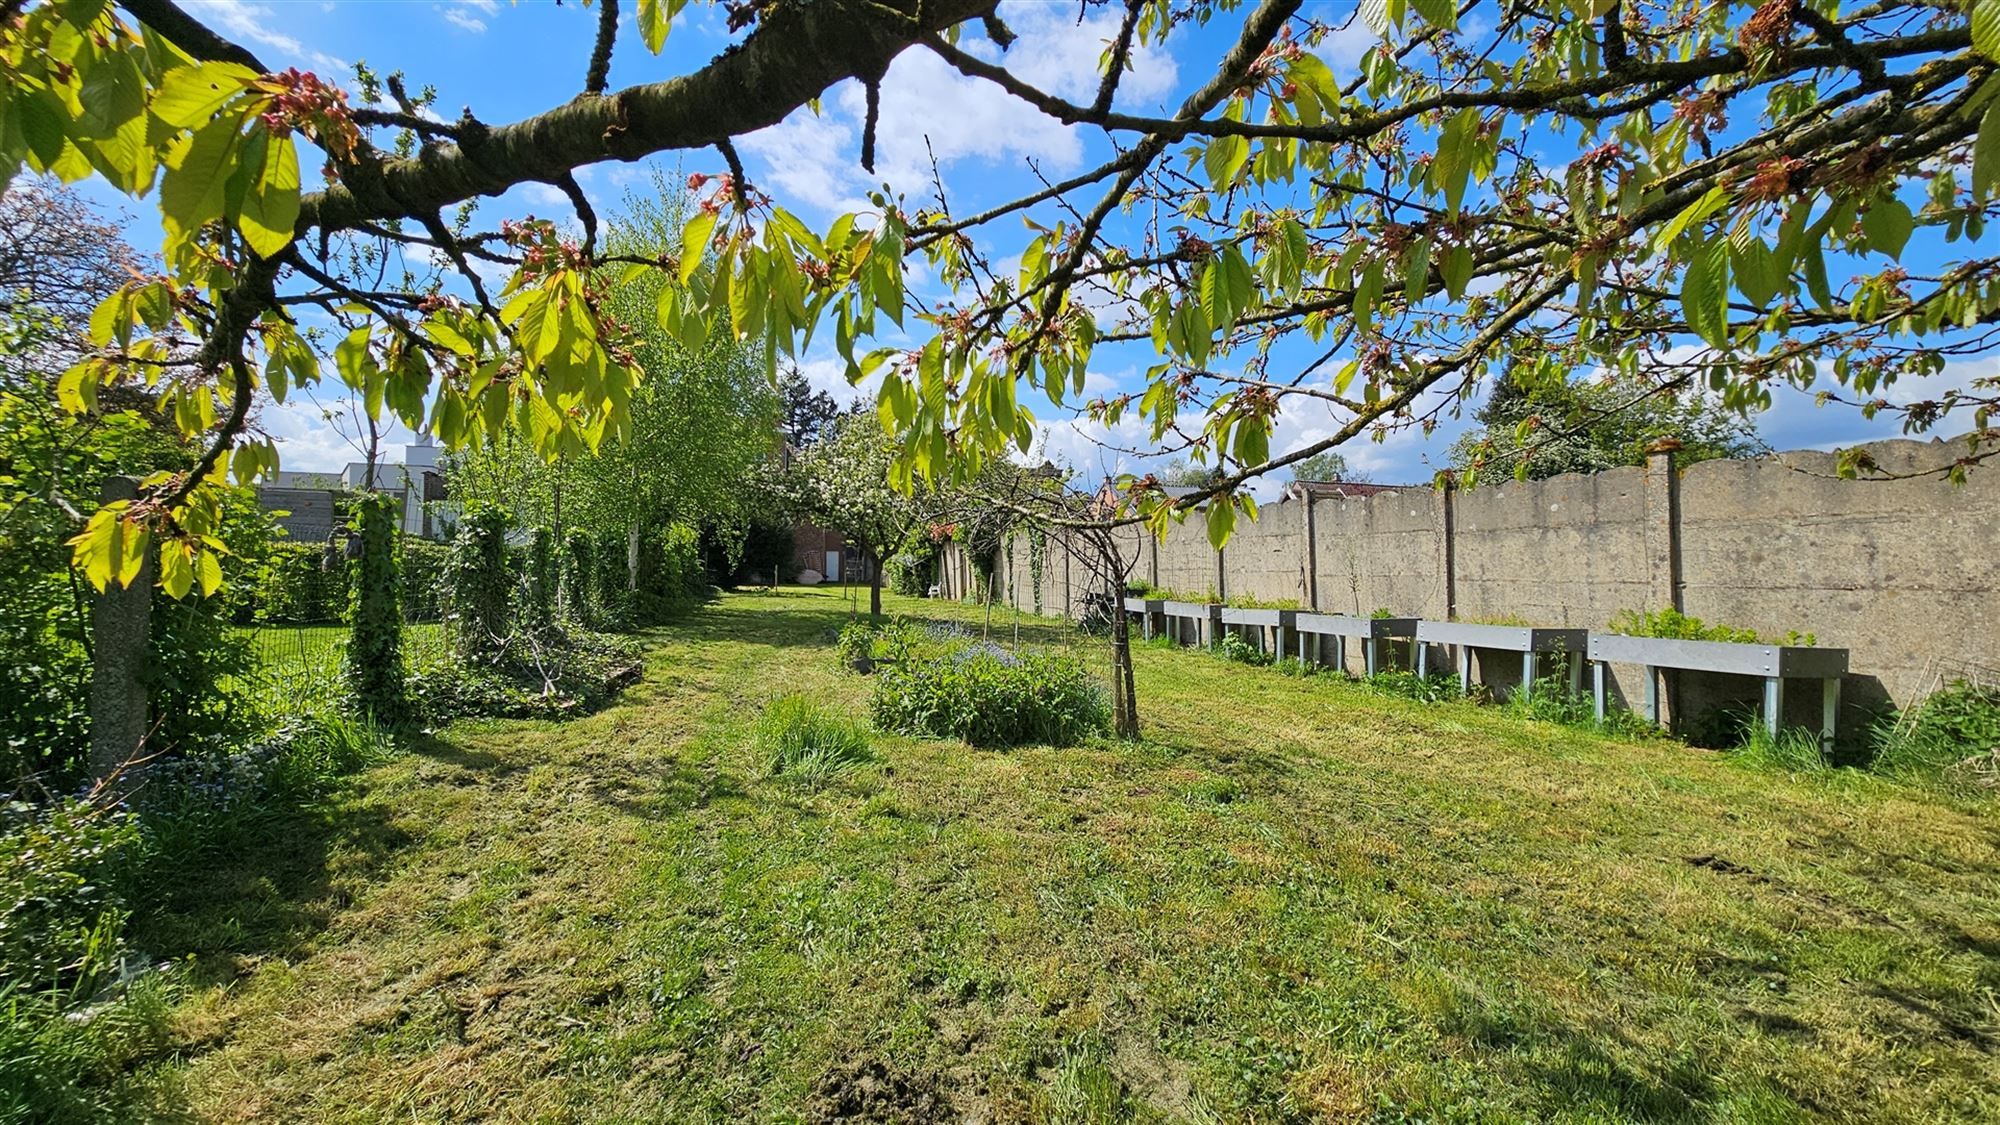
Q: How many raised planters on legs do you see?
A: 6